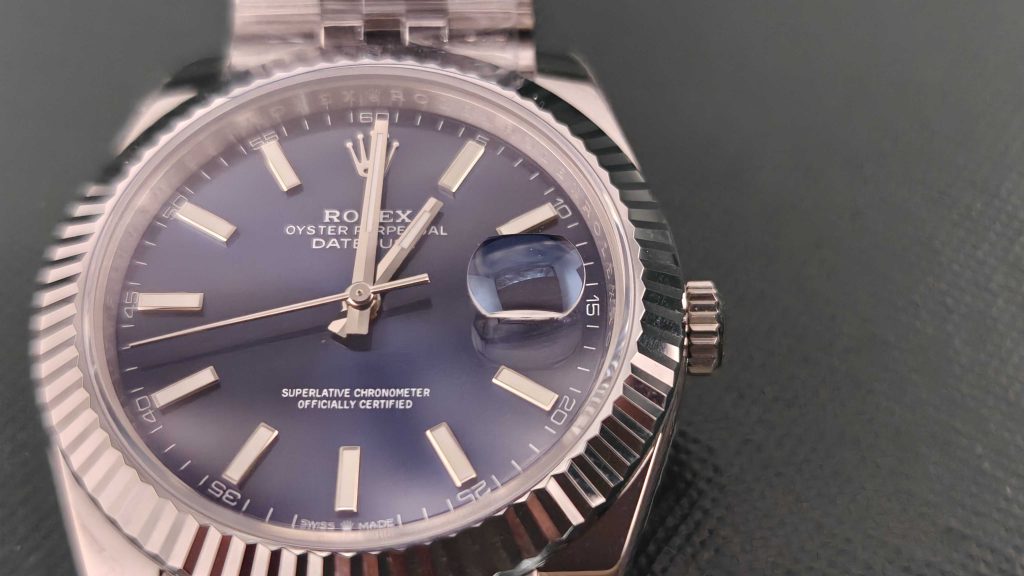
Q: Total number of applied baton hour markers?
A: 10